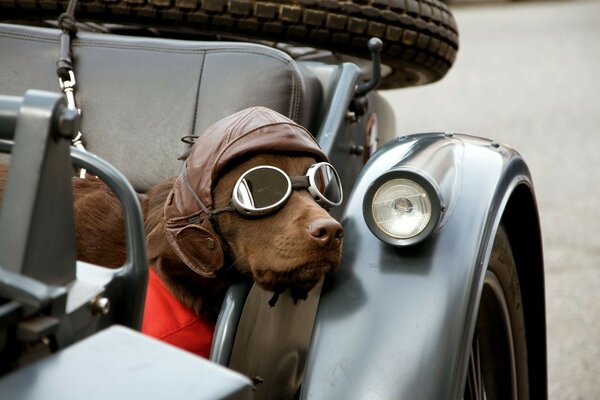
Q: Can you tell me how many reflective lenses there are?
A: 2